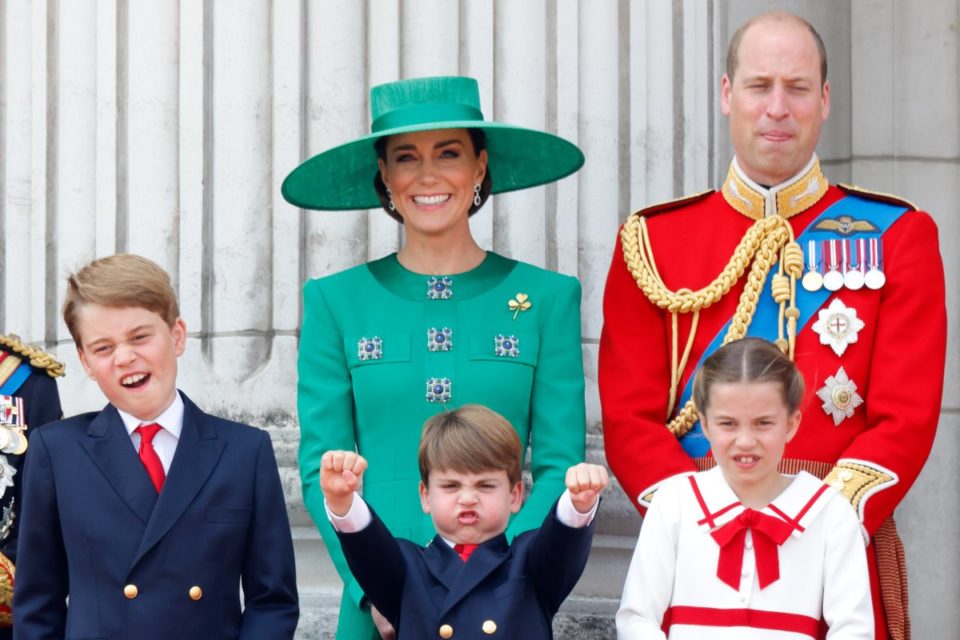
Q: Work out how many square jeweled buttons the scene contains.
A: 5